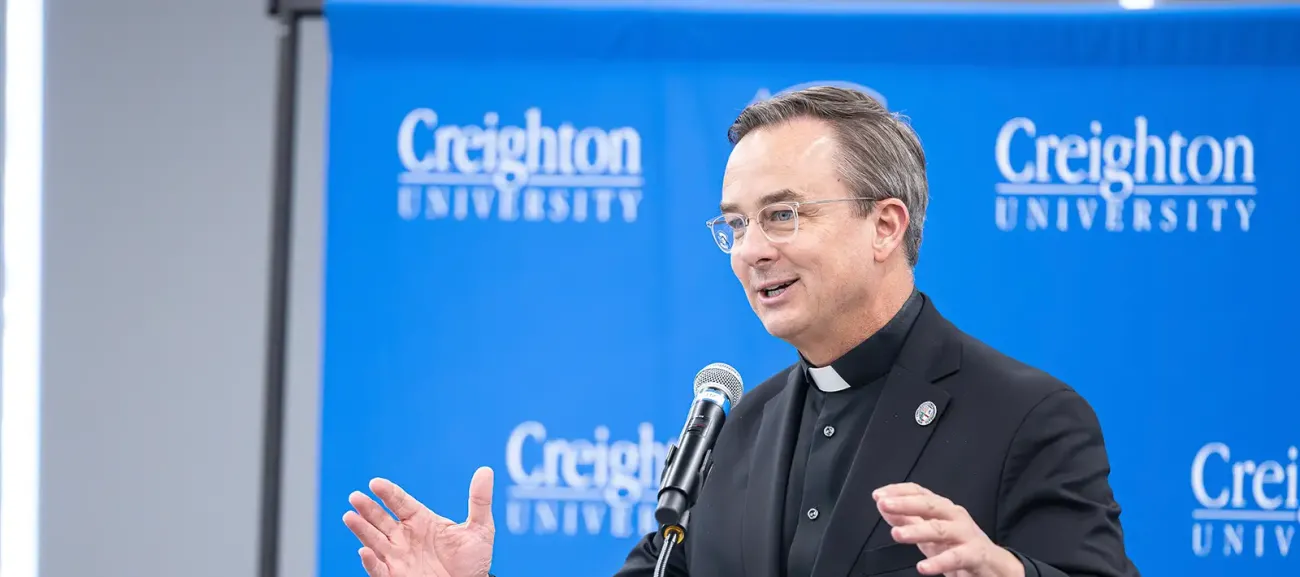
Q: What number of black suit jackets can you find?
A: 1